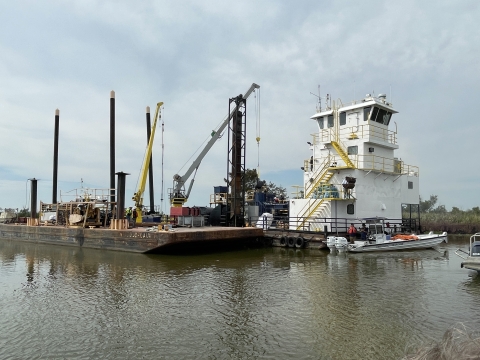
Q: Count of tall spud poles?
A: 3